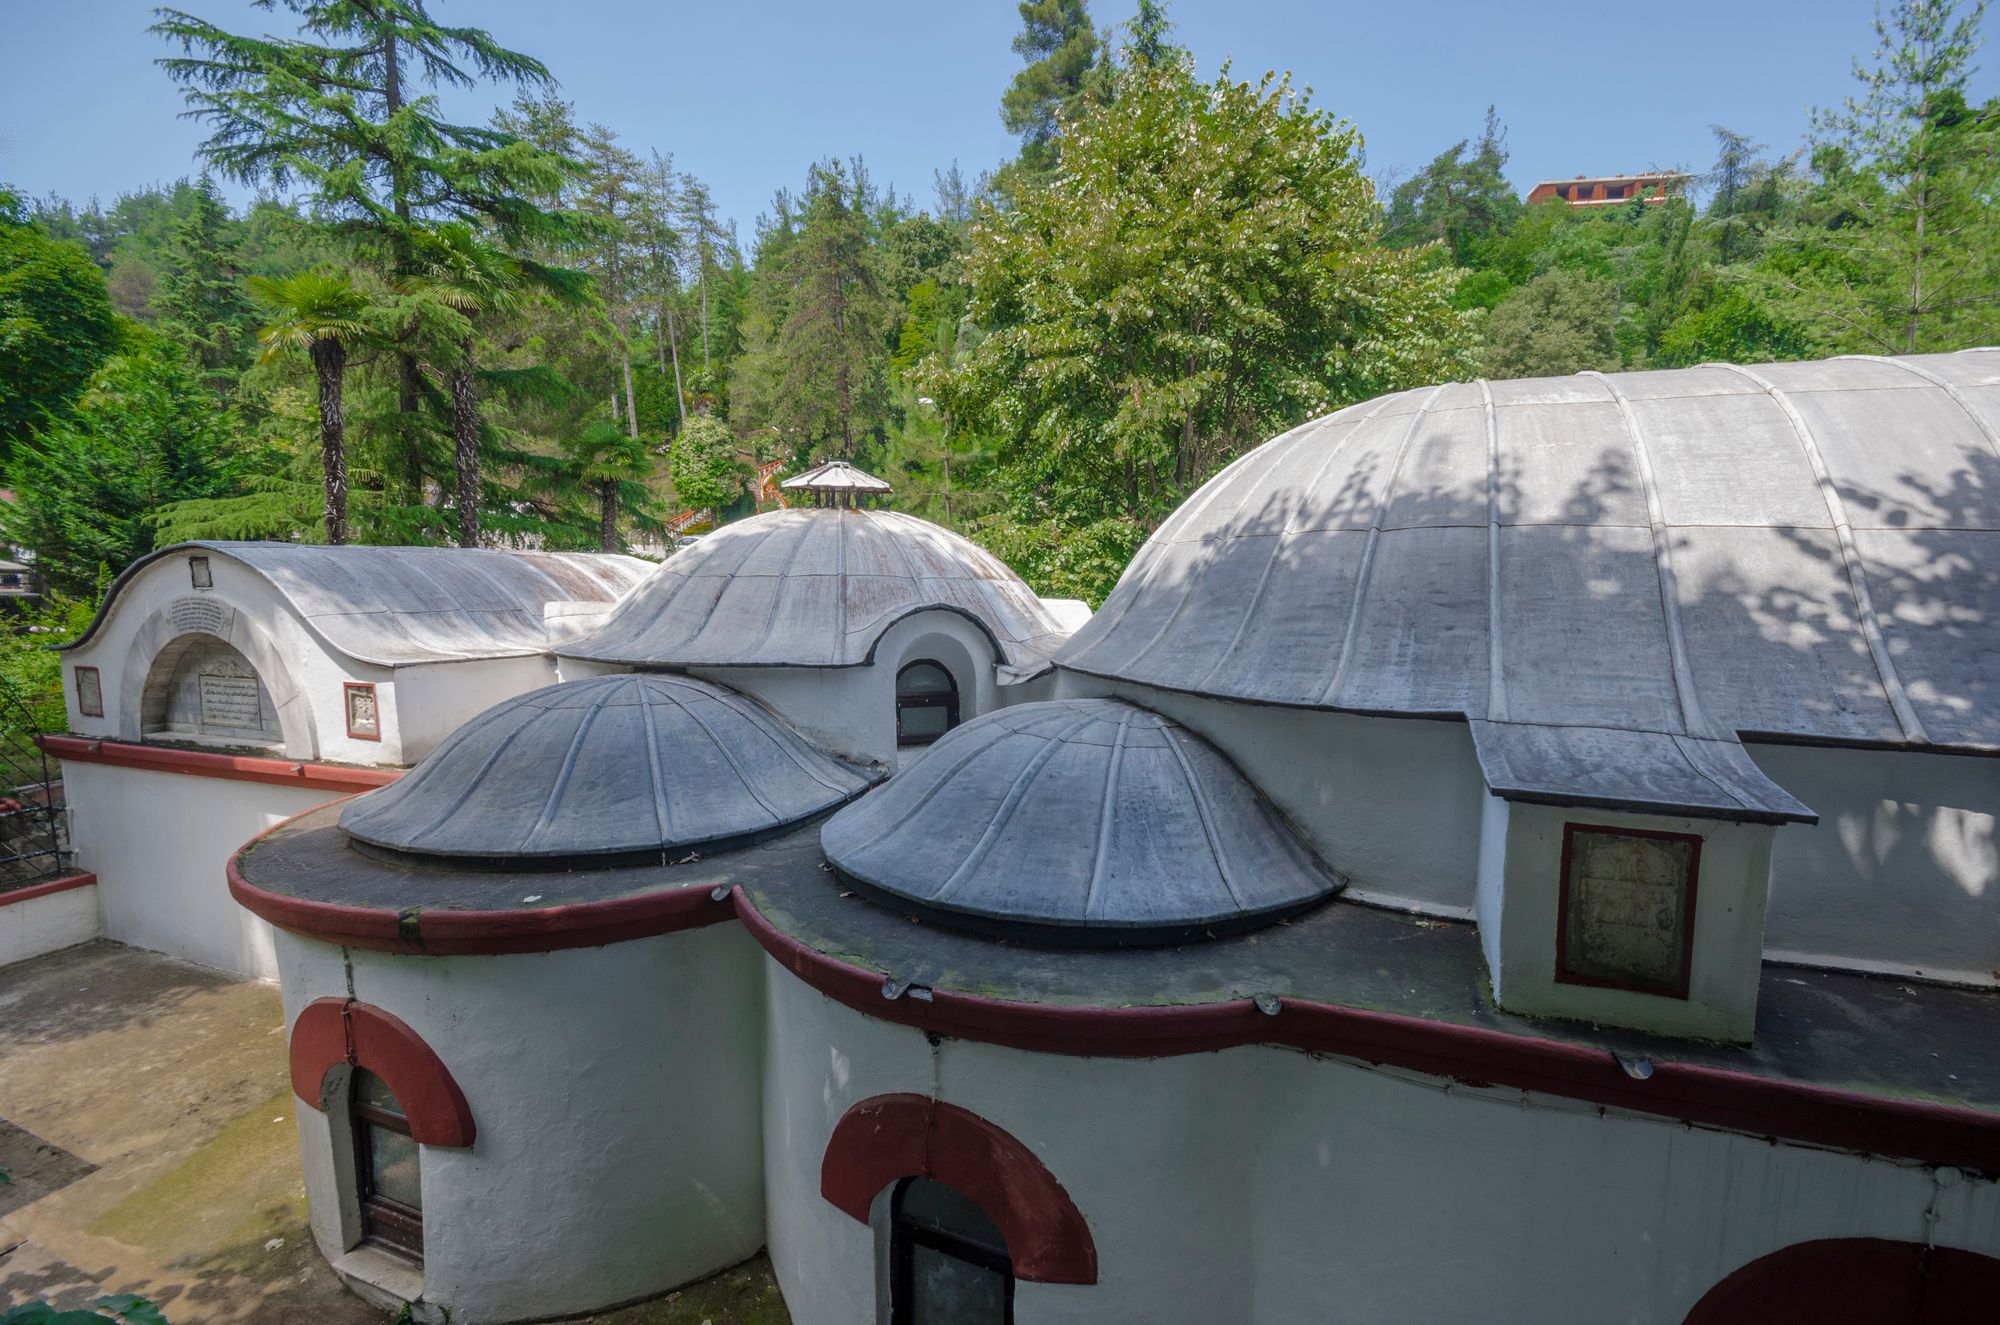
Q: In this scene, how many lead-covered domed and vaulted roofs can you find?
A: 5